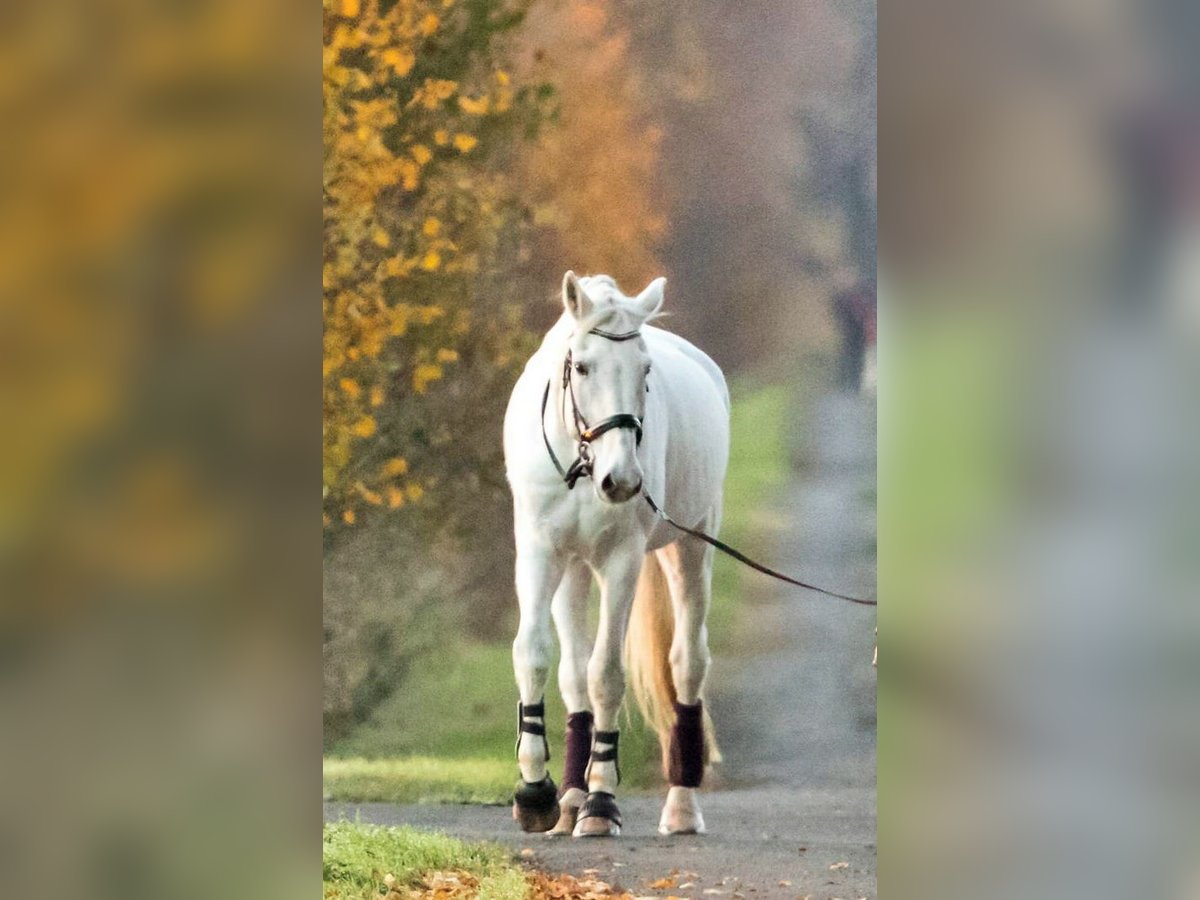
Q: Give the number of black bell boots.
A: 2